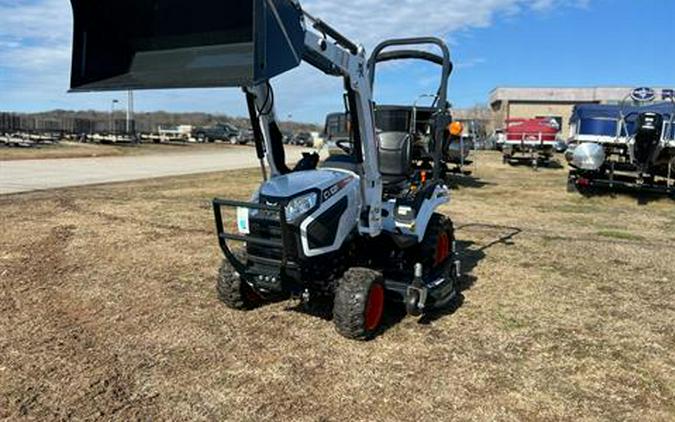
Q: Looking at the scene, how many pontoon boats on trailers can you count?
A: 2